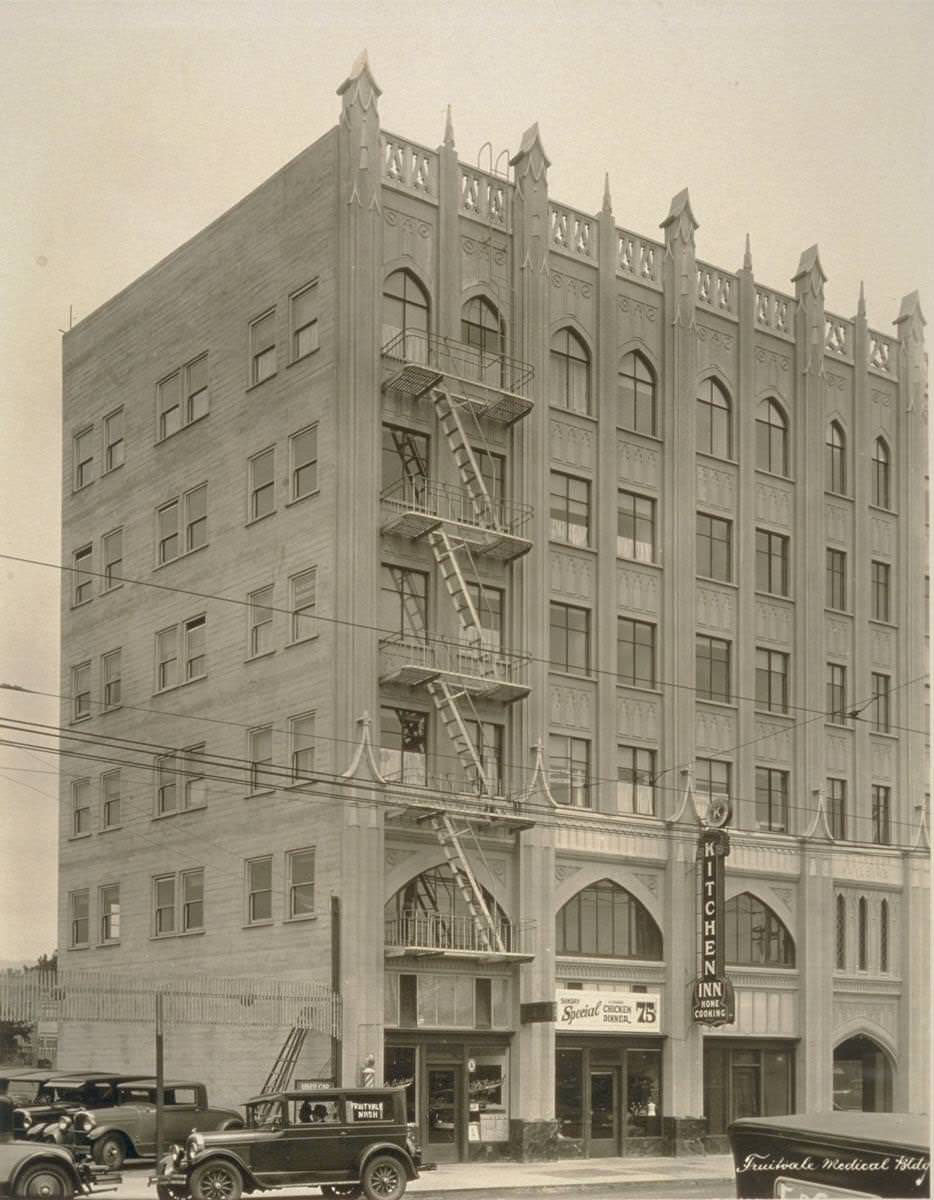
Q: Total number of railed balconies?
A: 5